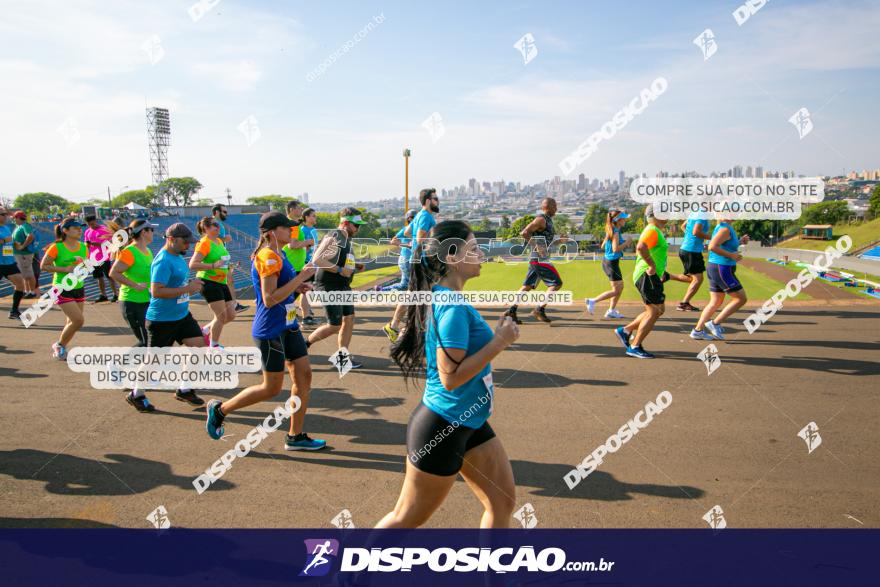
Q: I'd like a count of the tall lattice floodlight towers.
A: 1